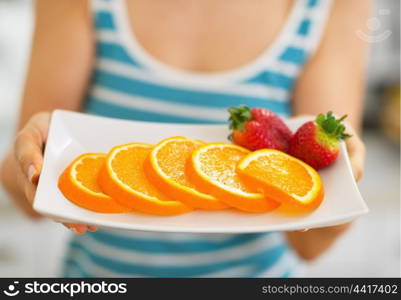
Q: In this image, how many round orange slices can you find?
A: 5